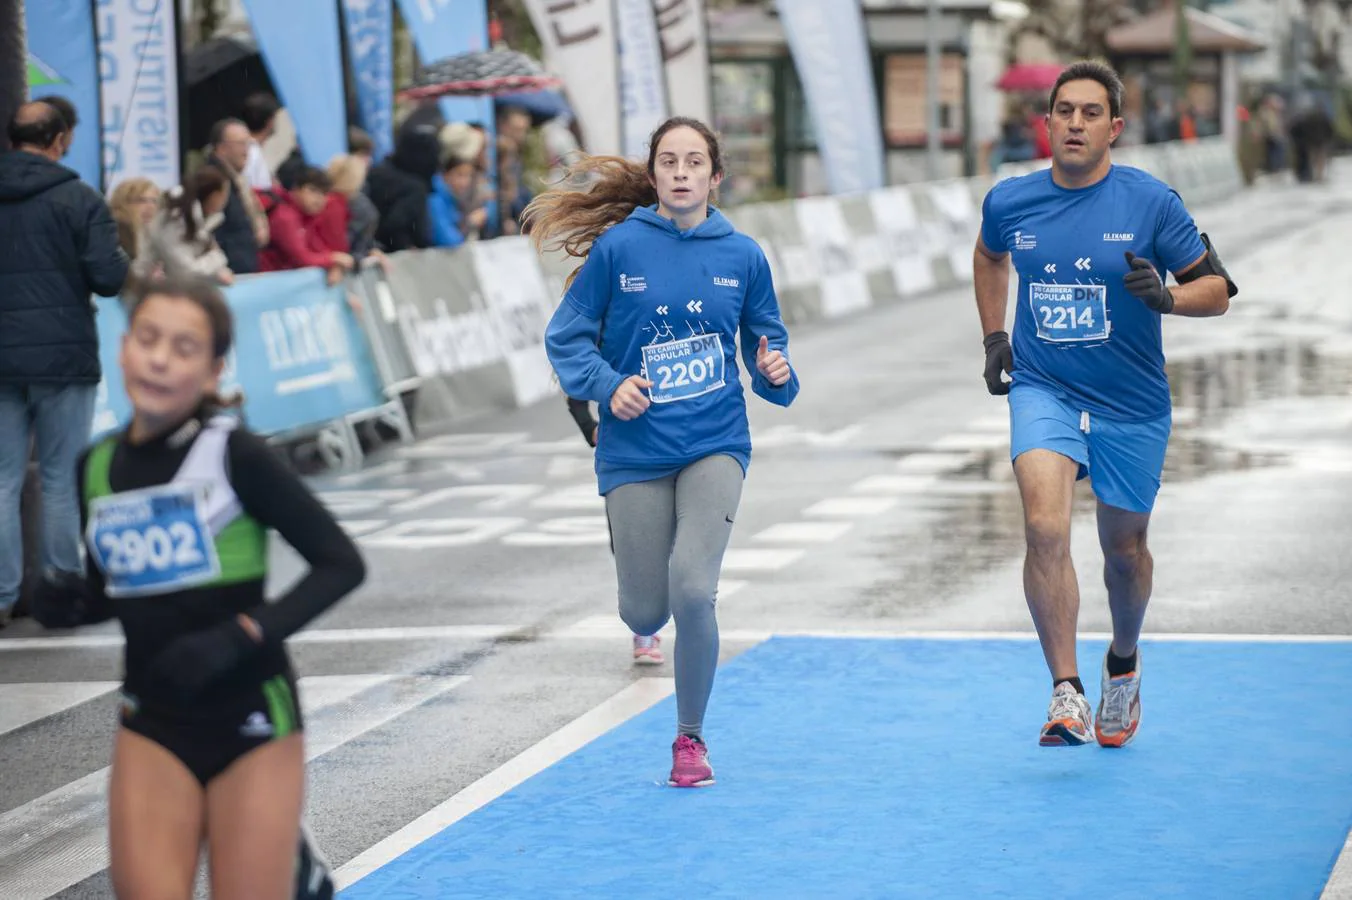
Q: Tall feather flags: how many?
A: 9